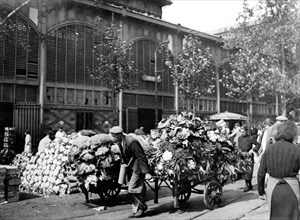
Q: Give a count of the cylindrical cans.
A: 1